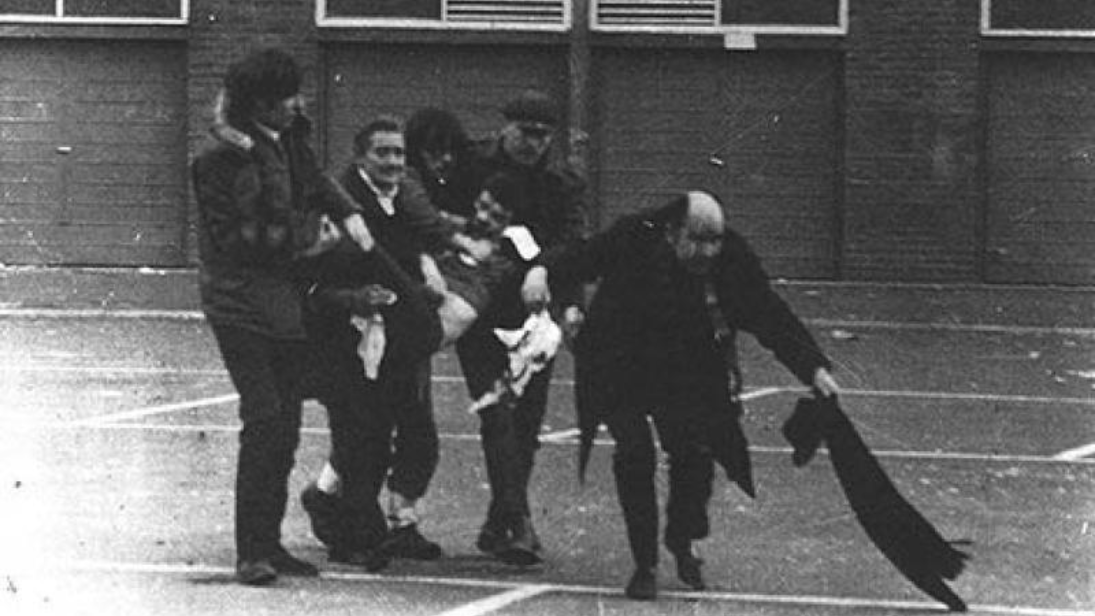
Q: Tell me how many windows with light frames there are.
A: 4